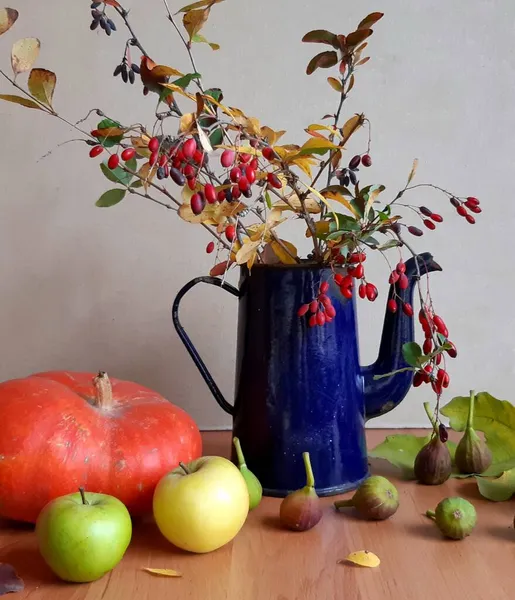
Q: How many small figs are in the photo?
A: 6